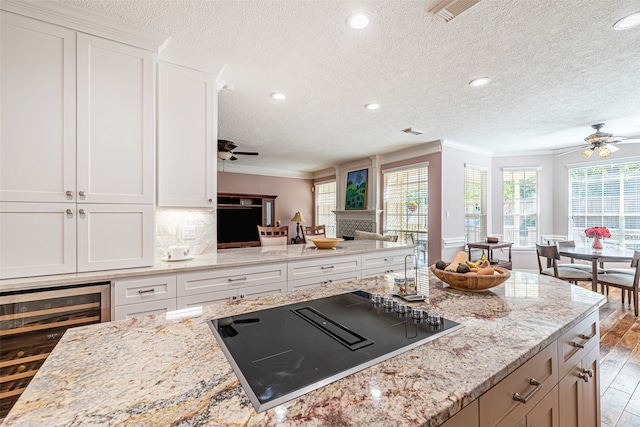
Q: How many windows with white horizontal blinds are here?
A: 5